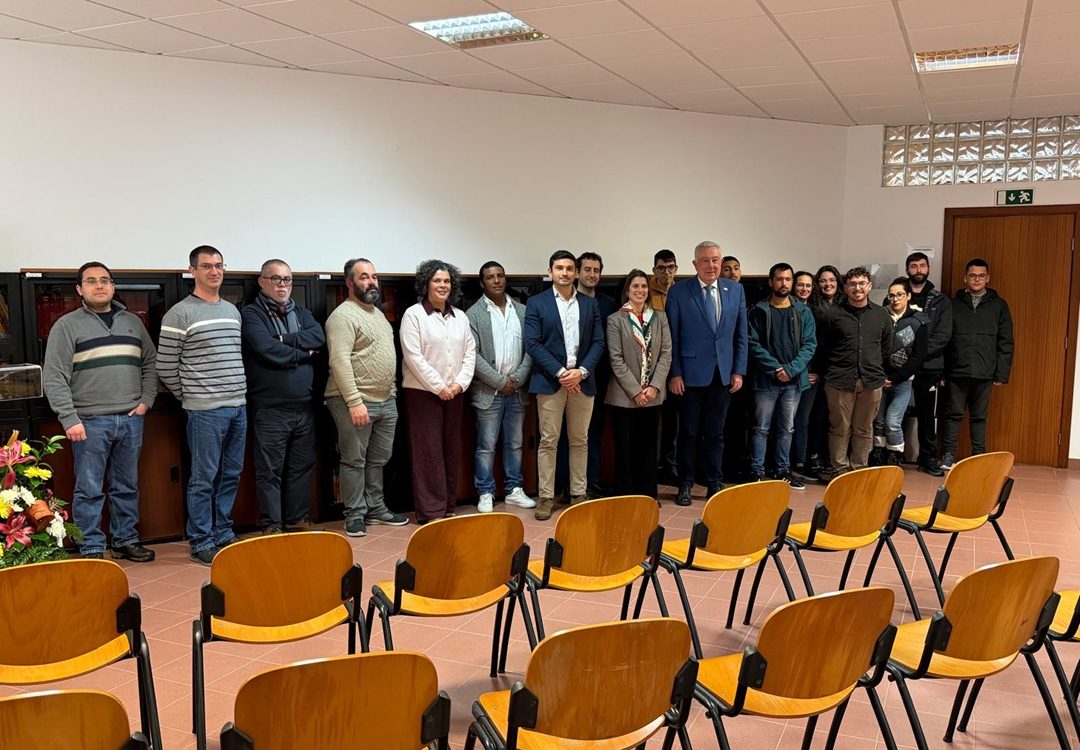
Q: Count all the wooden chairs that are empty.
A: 13